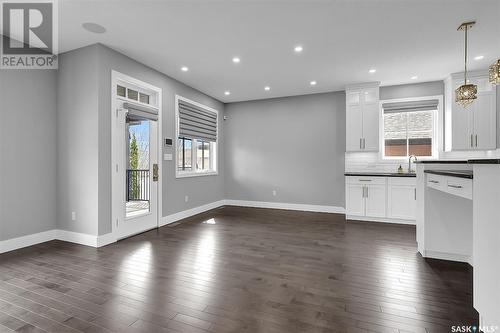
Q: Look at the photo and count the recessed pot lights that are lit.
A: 9